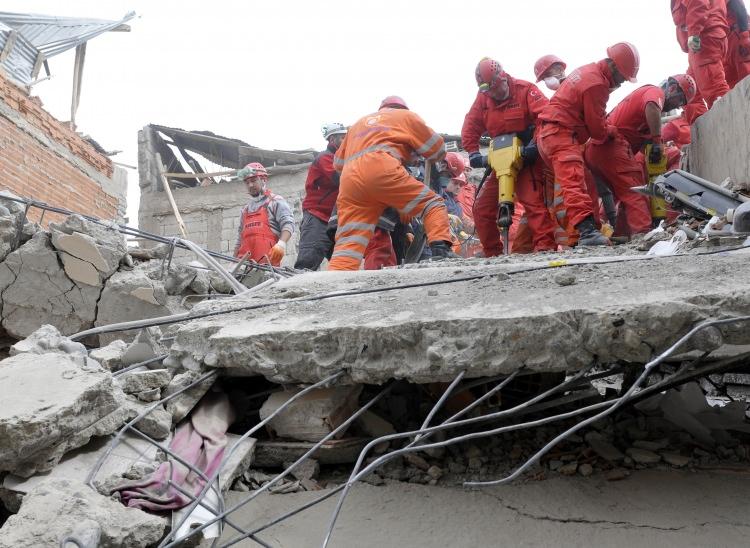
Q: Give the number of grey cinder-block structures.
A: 1